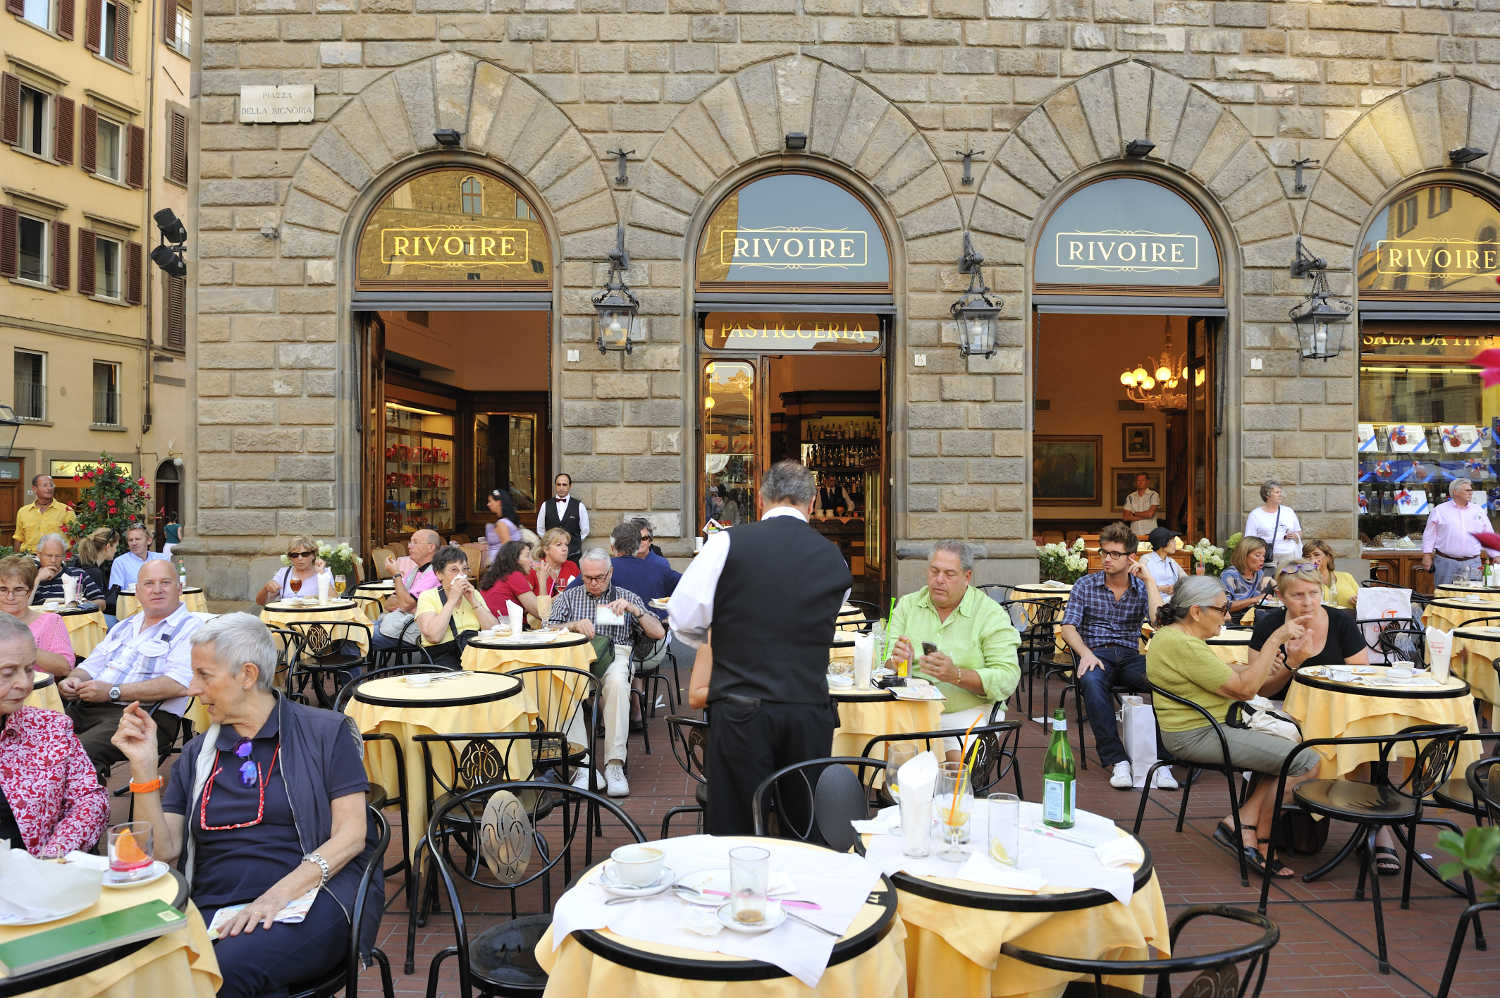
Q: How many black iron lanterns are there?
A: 3